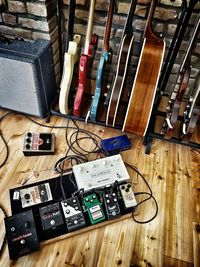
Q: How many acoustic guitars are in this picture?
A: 1